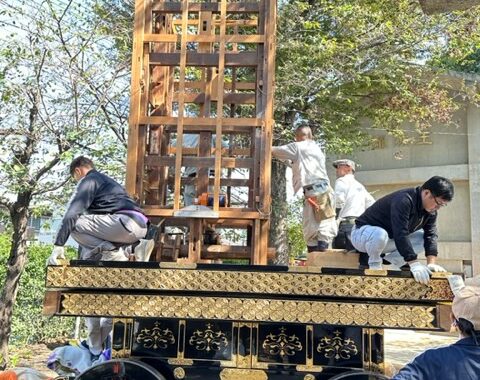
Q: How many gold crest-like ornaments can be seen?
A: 4